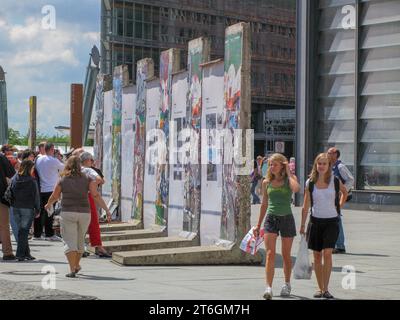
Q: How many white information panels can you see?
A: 5